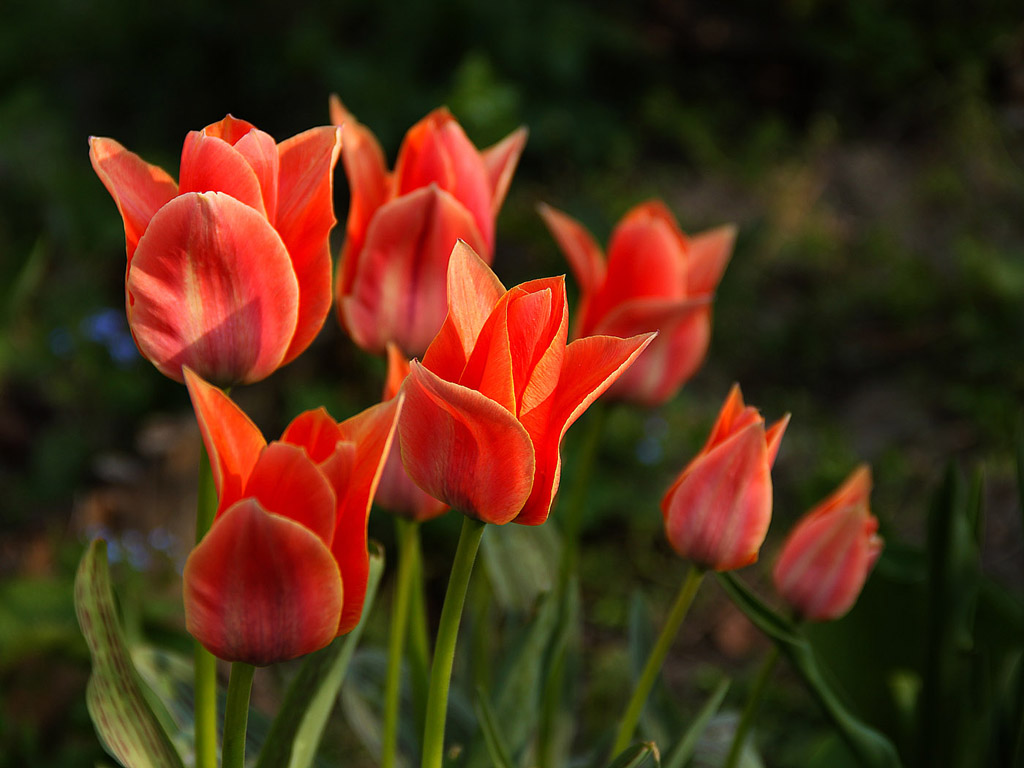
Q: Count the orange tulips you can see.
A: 8